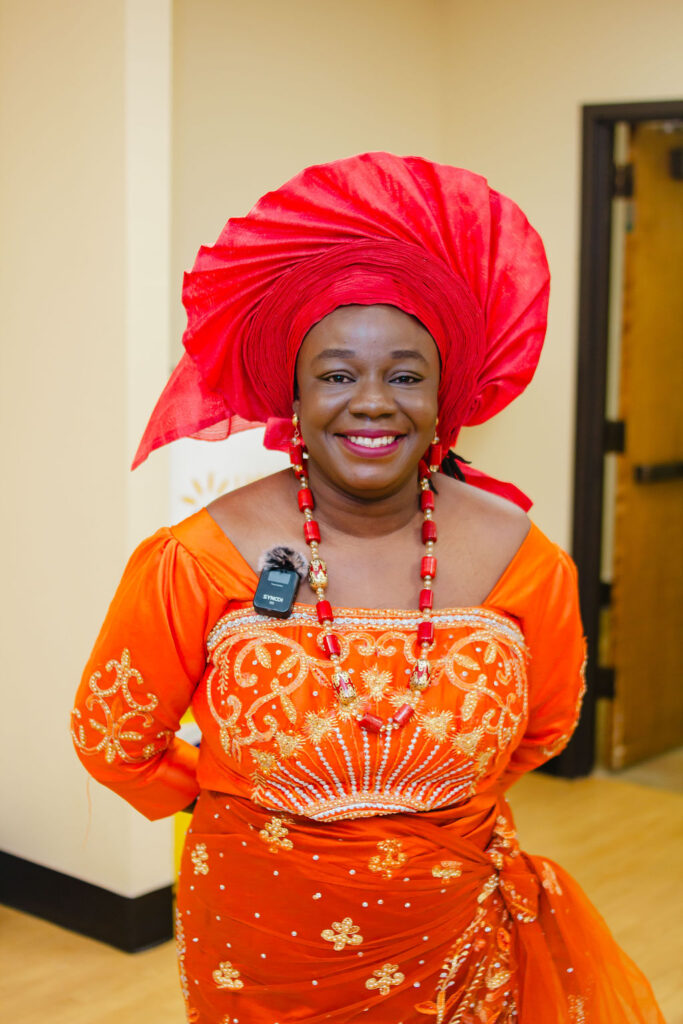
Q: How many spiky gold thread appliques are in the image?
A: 9